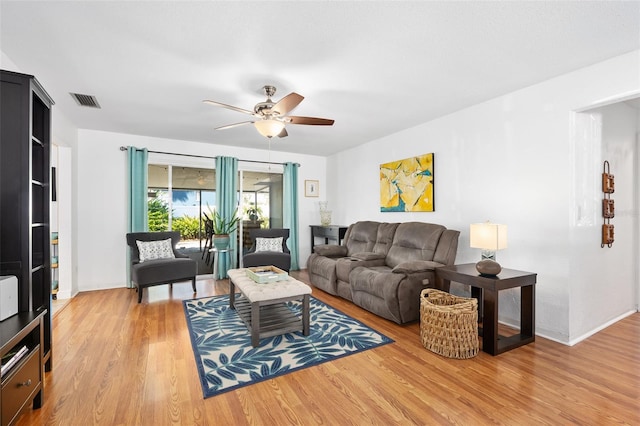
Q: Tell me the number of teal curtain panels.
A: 3